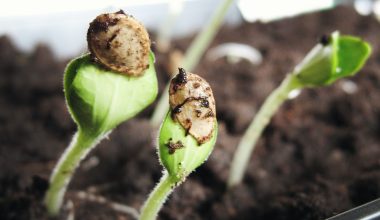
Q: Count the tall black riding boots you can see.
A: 0